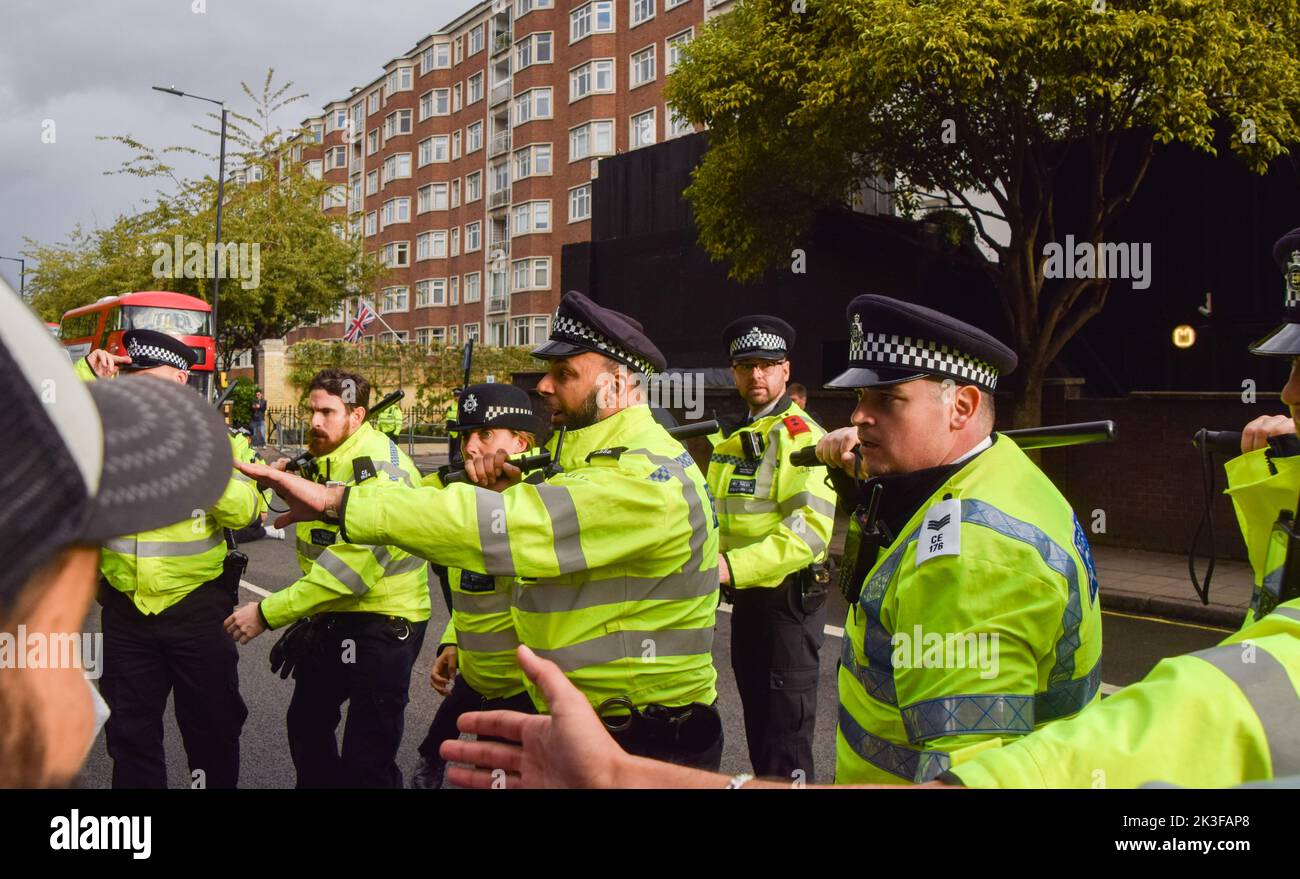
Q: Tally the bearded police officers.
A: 3